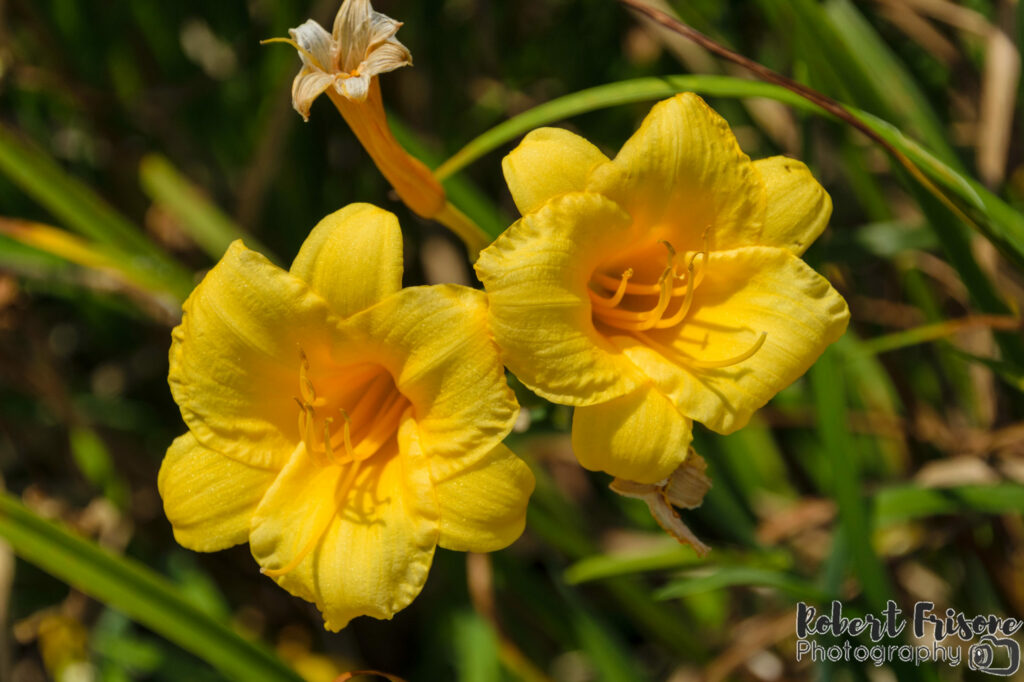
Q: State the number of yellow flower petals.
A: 12